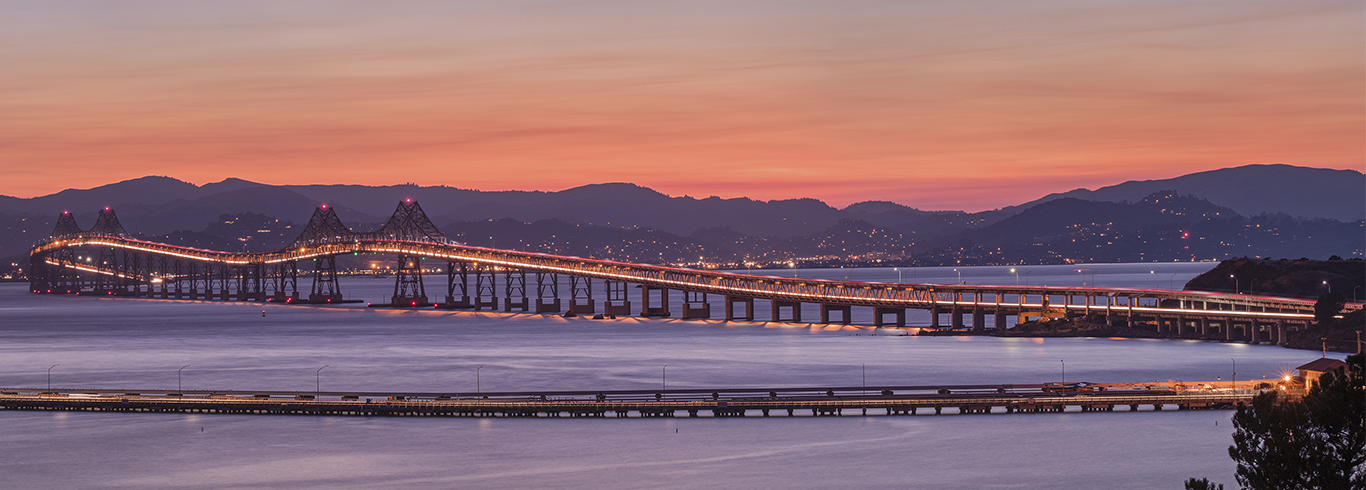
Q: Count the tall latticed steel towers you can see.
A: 4